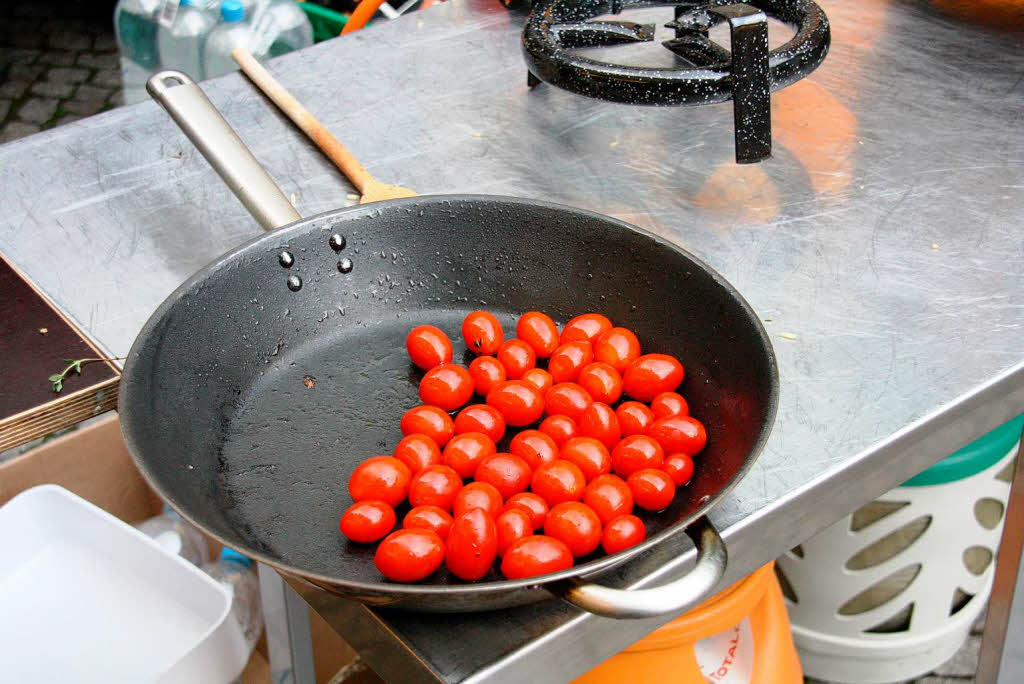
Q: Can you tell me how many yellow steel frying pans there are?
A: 0